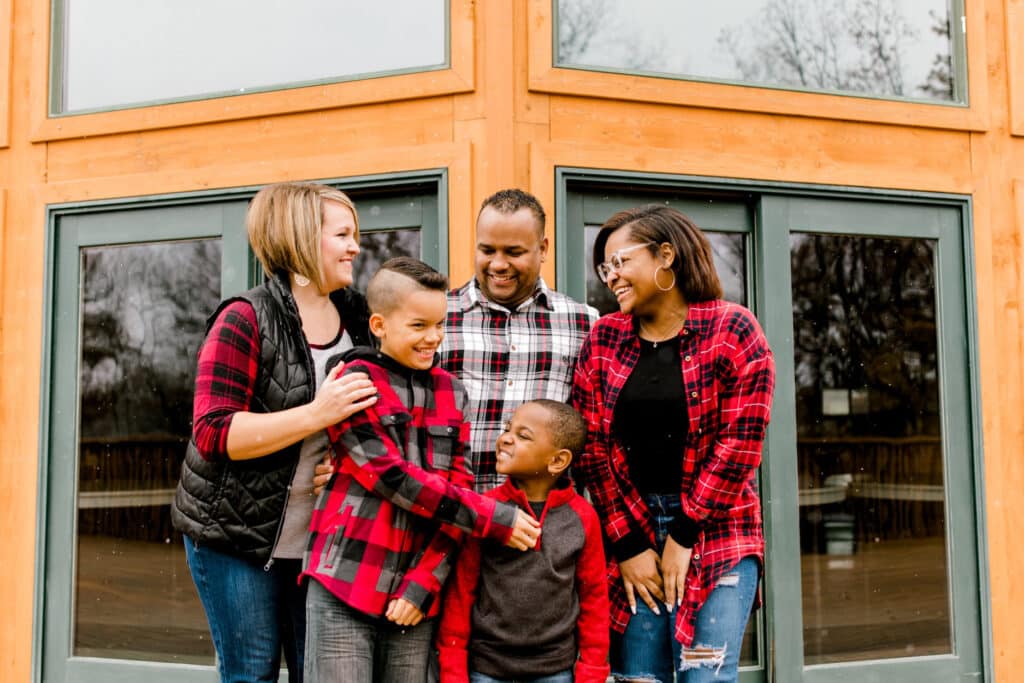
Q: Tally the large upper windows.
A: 2